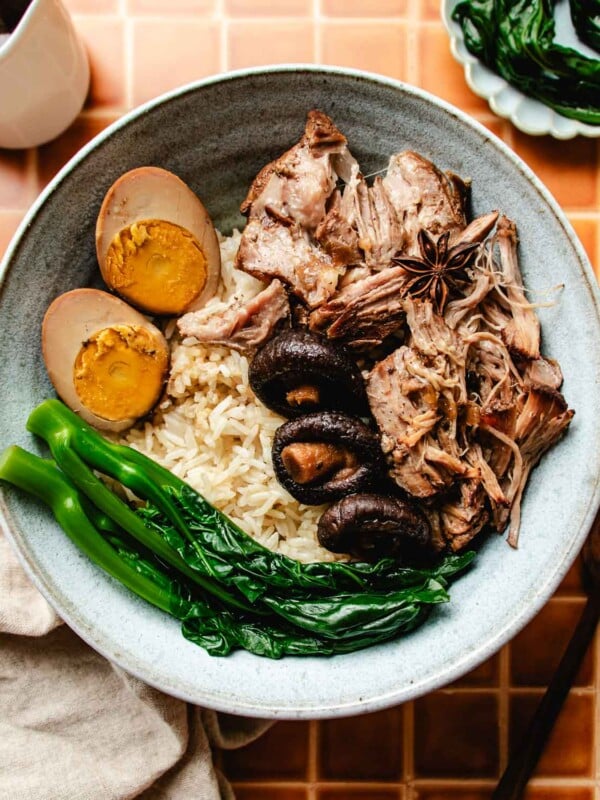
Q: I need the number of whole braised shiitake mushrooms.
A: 3